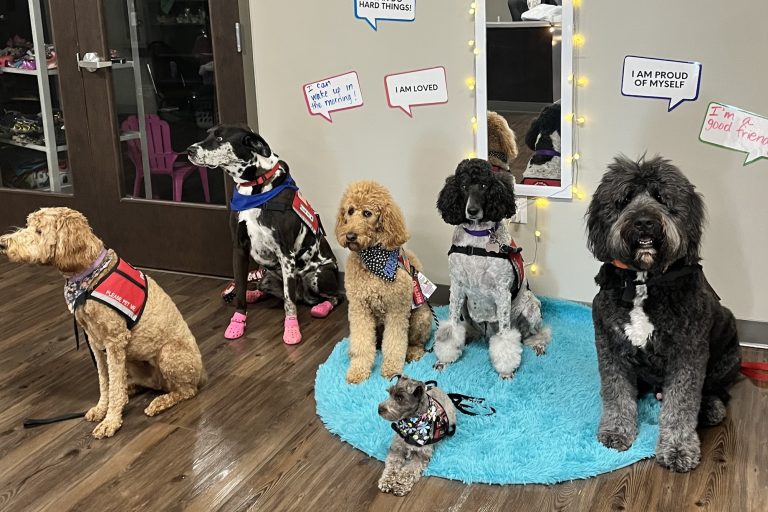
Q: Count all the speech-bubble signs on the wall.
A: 5